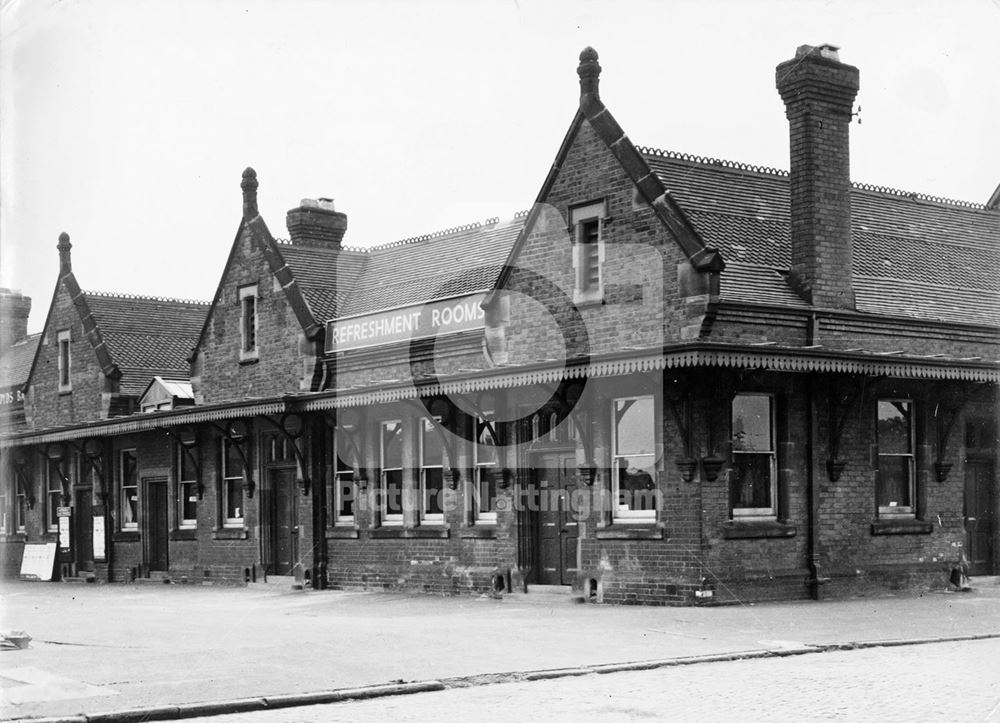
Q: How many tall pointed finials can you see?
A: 3